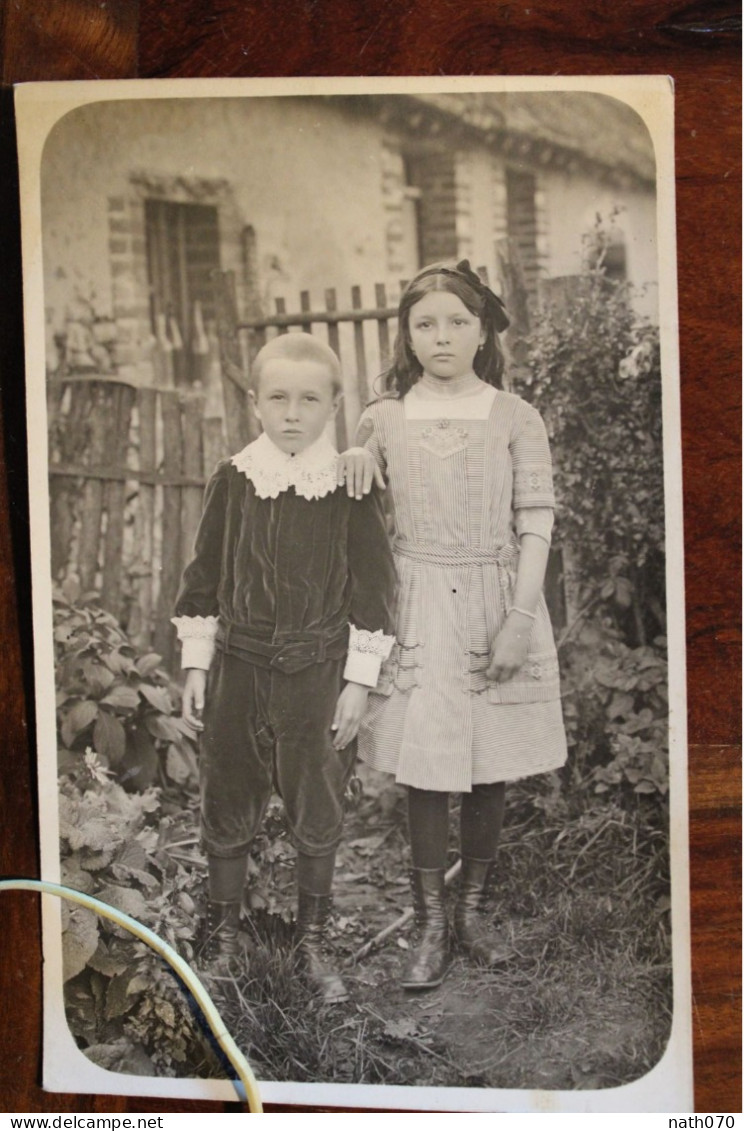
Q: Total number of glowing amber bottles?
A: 0